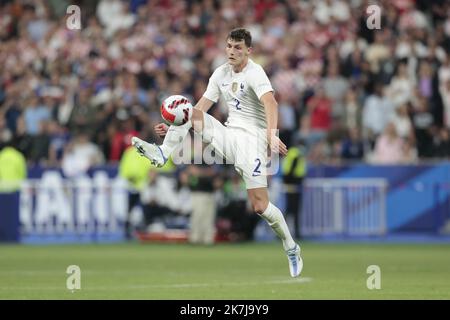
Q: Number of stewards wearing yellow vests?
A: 3